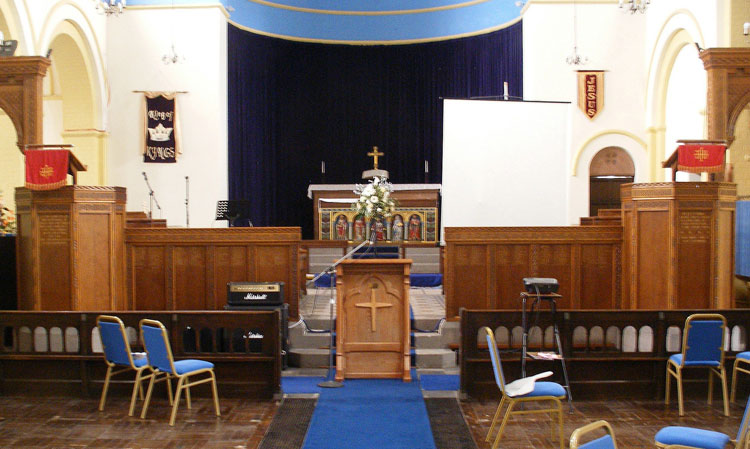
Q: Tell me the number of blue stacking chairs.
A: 7